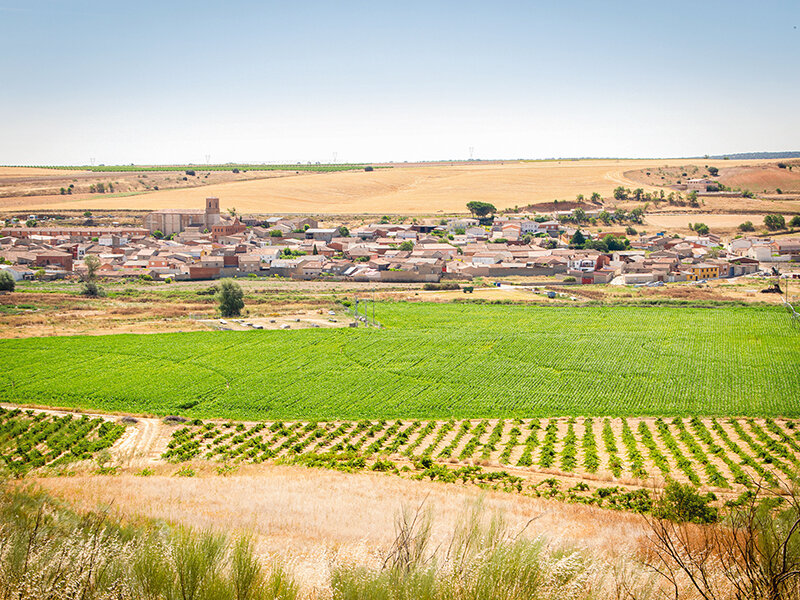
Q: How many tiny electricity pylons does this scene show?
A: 4